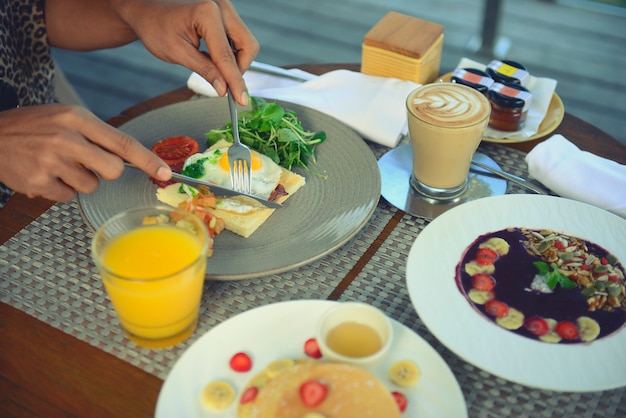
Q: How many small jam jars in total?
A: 3